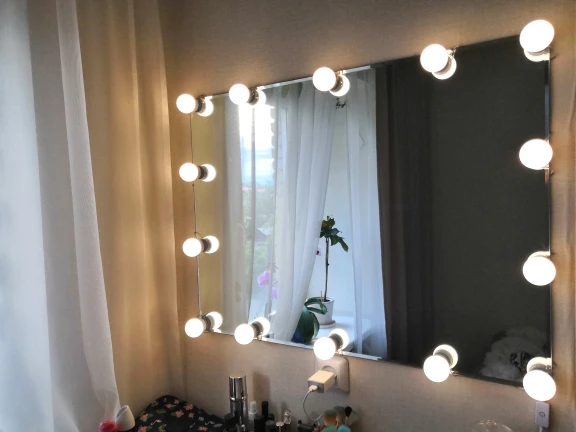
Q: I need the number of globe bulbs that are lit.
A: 14